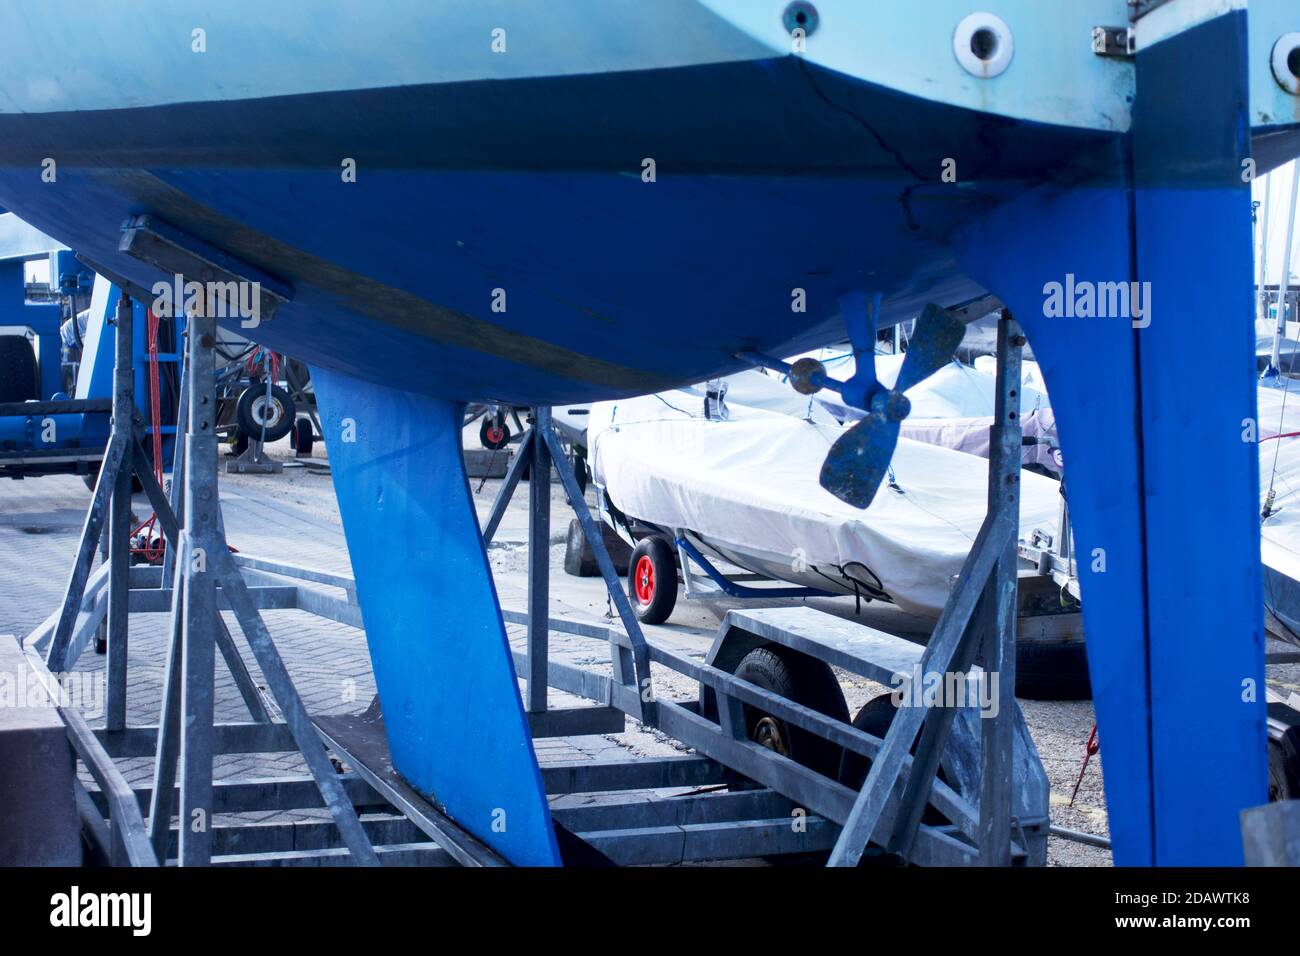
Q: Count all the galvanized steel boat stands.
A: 4